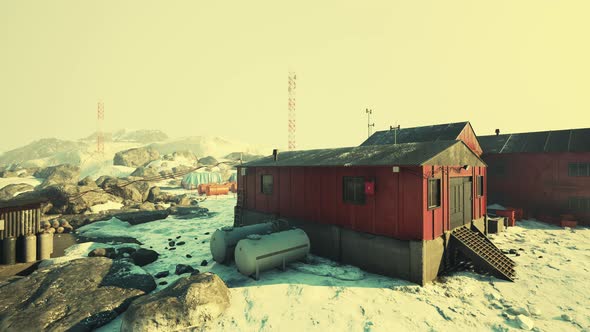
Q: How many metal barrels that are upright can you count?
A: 3